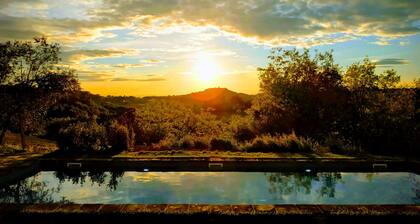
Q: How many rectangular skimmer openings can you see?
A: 3